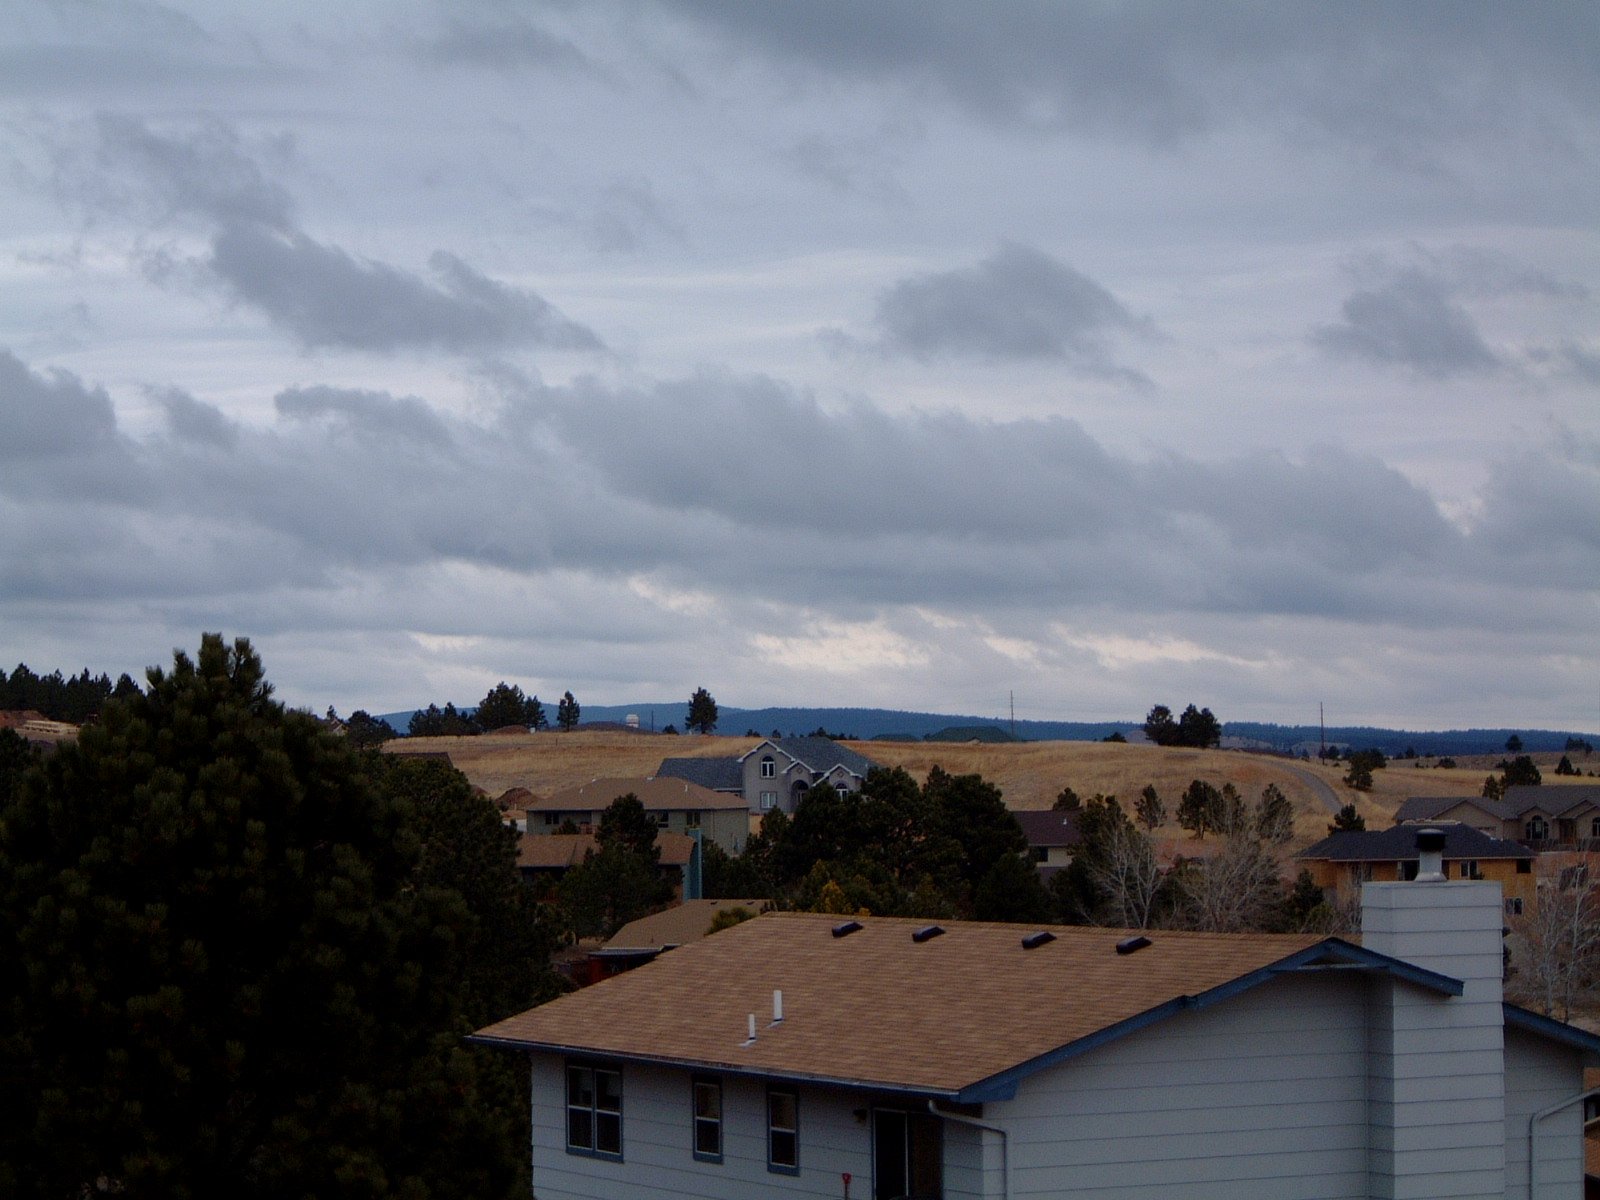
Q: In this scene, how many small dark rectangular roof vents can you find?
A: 4